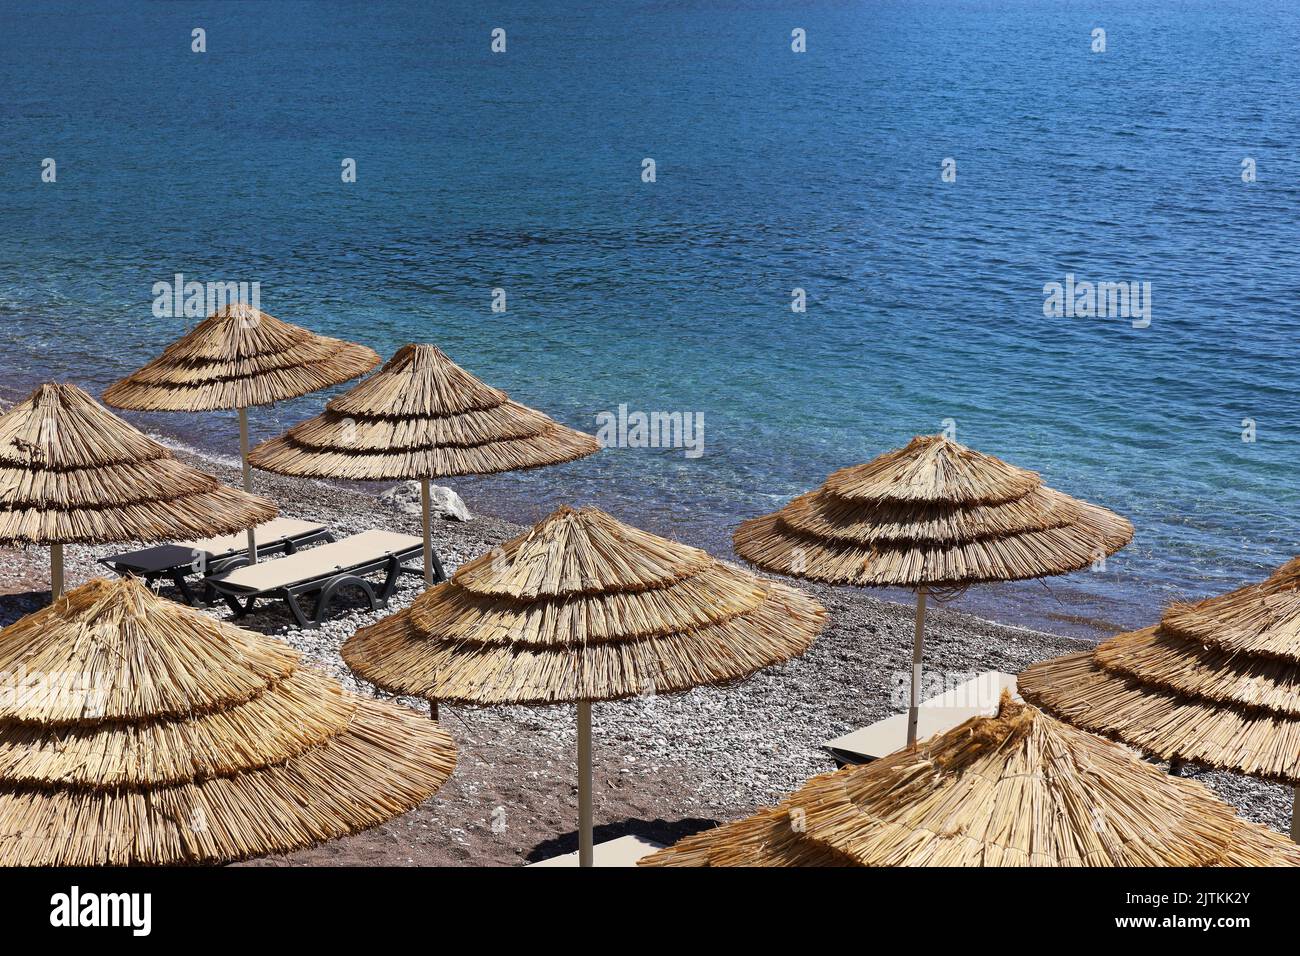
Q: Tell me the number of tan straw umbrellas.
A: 8